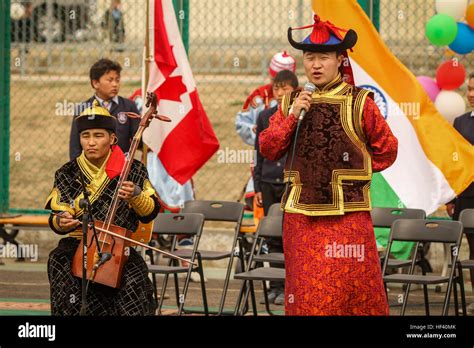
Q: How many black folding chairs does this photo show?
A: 7